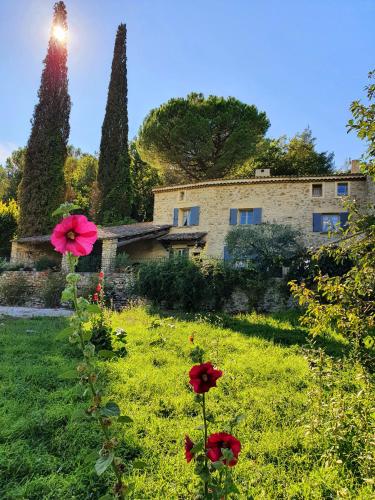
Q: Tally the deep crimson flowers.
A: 3